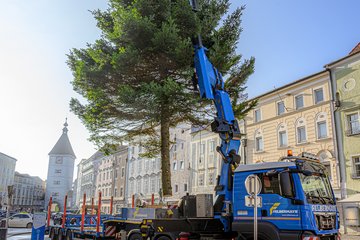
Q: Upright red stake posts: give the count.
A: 8